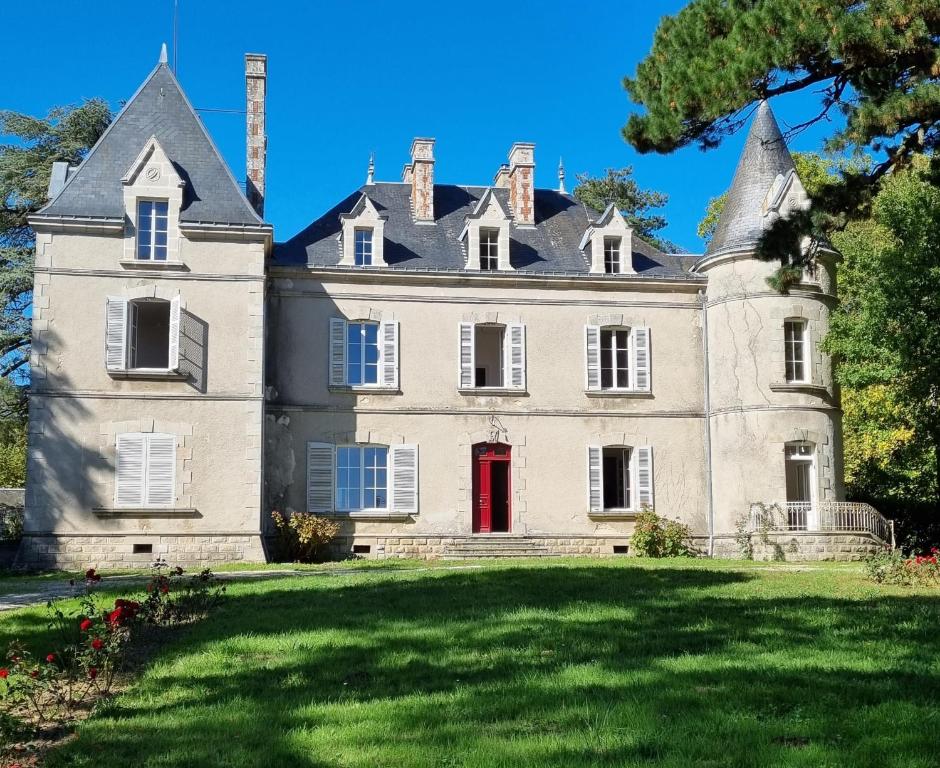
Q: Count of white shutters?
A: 14